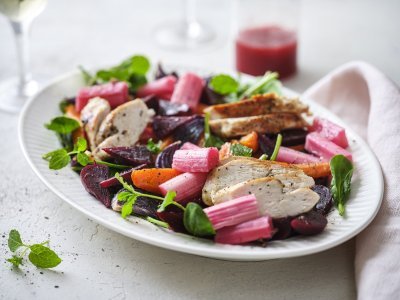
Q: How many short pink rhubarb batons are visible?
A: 11